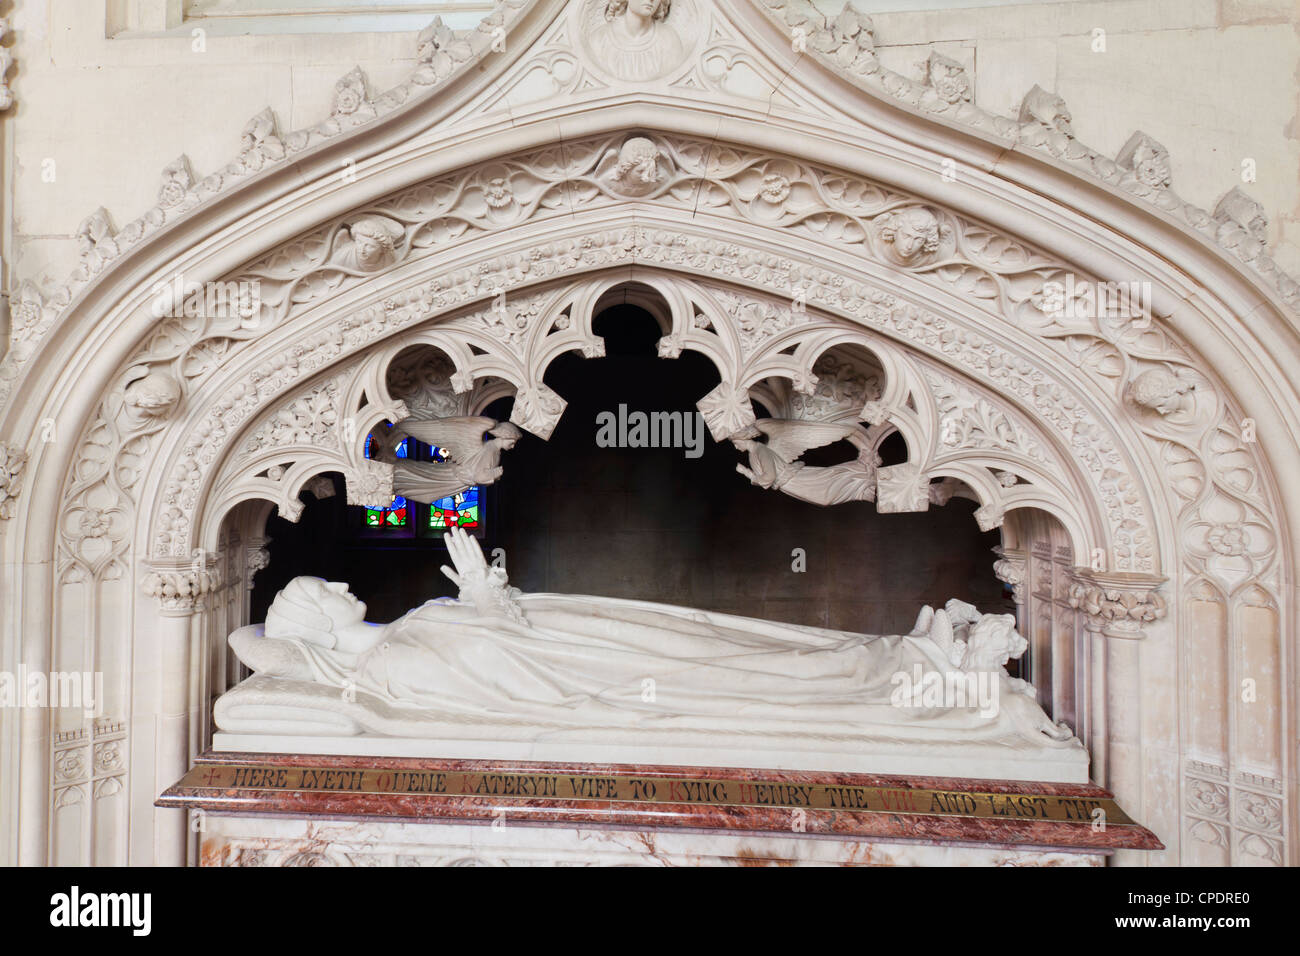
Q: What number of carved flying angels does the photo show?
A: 2